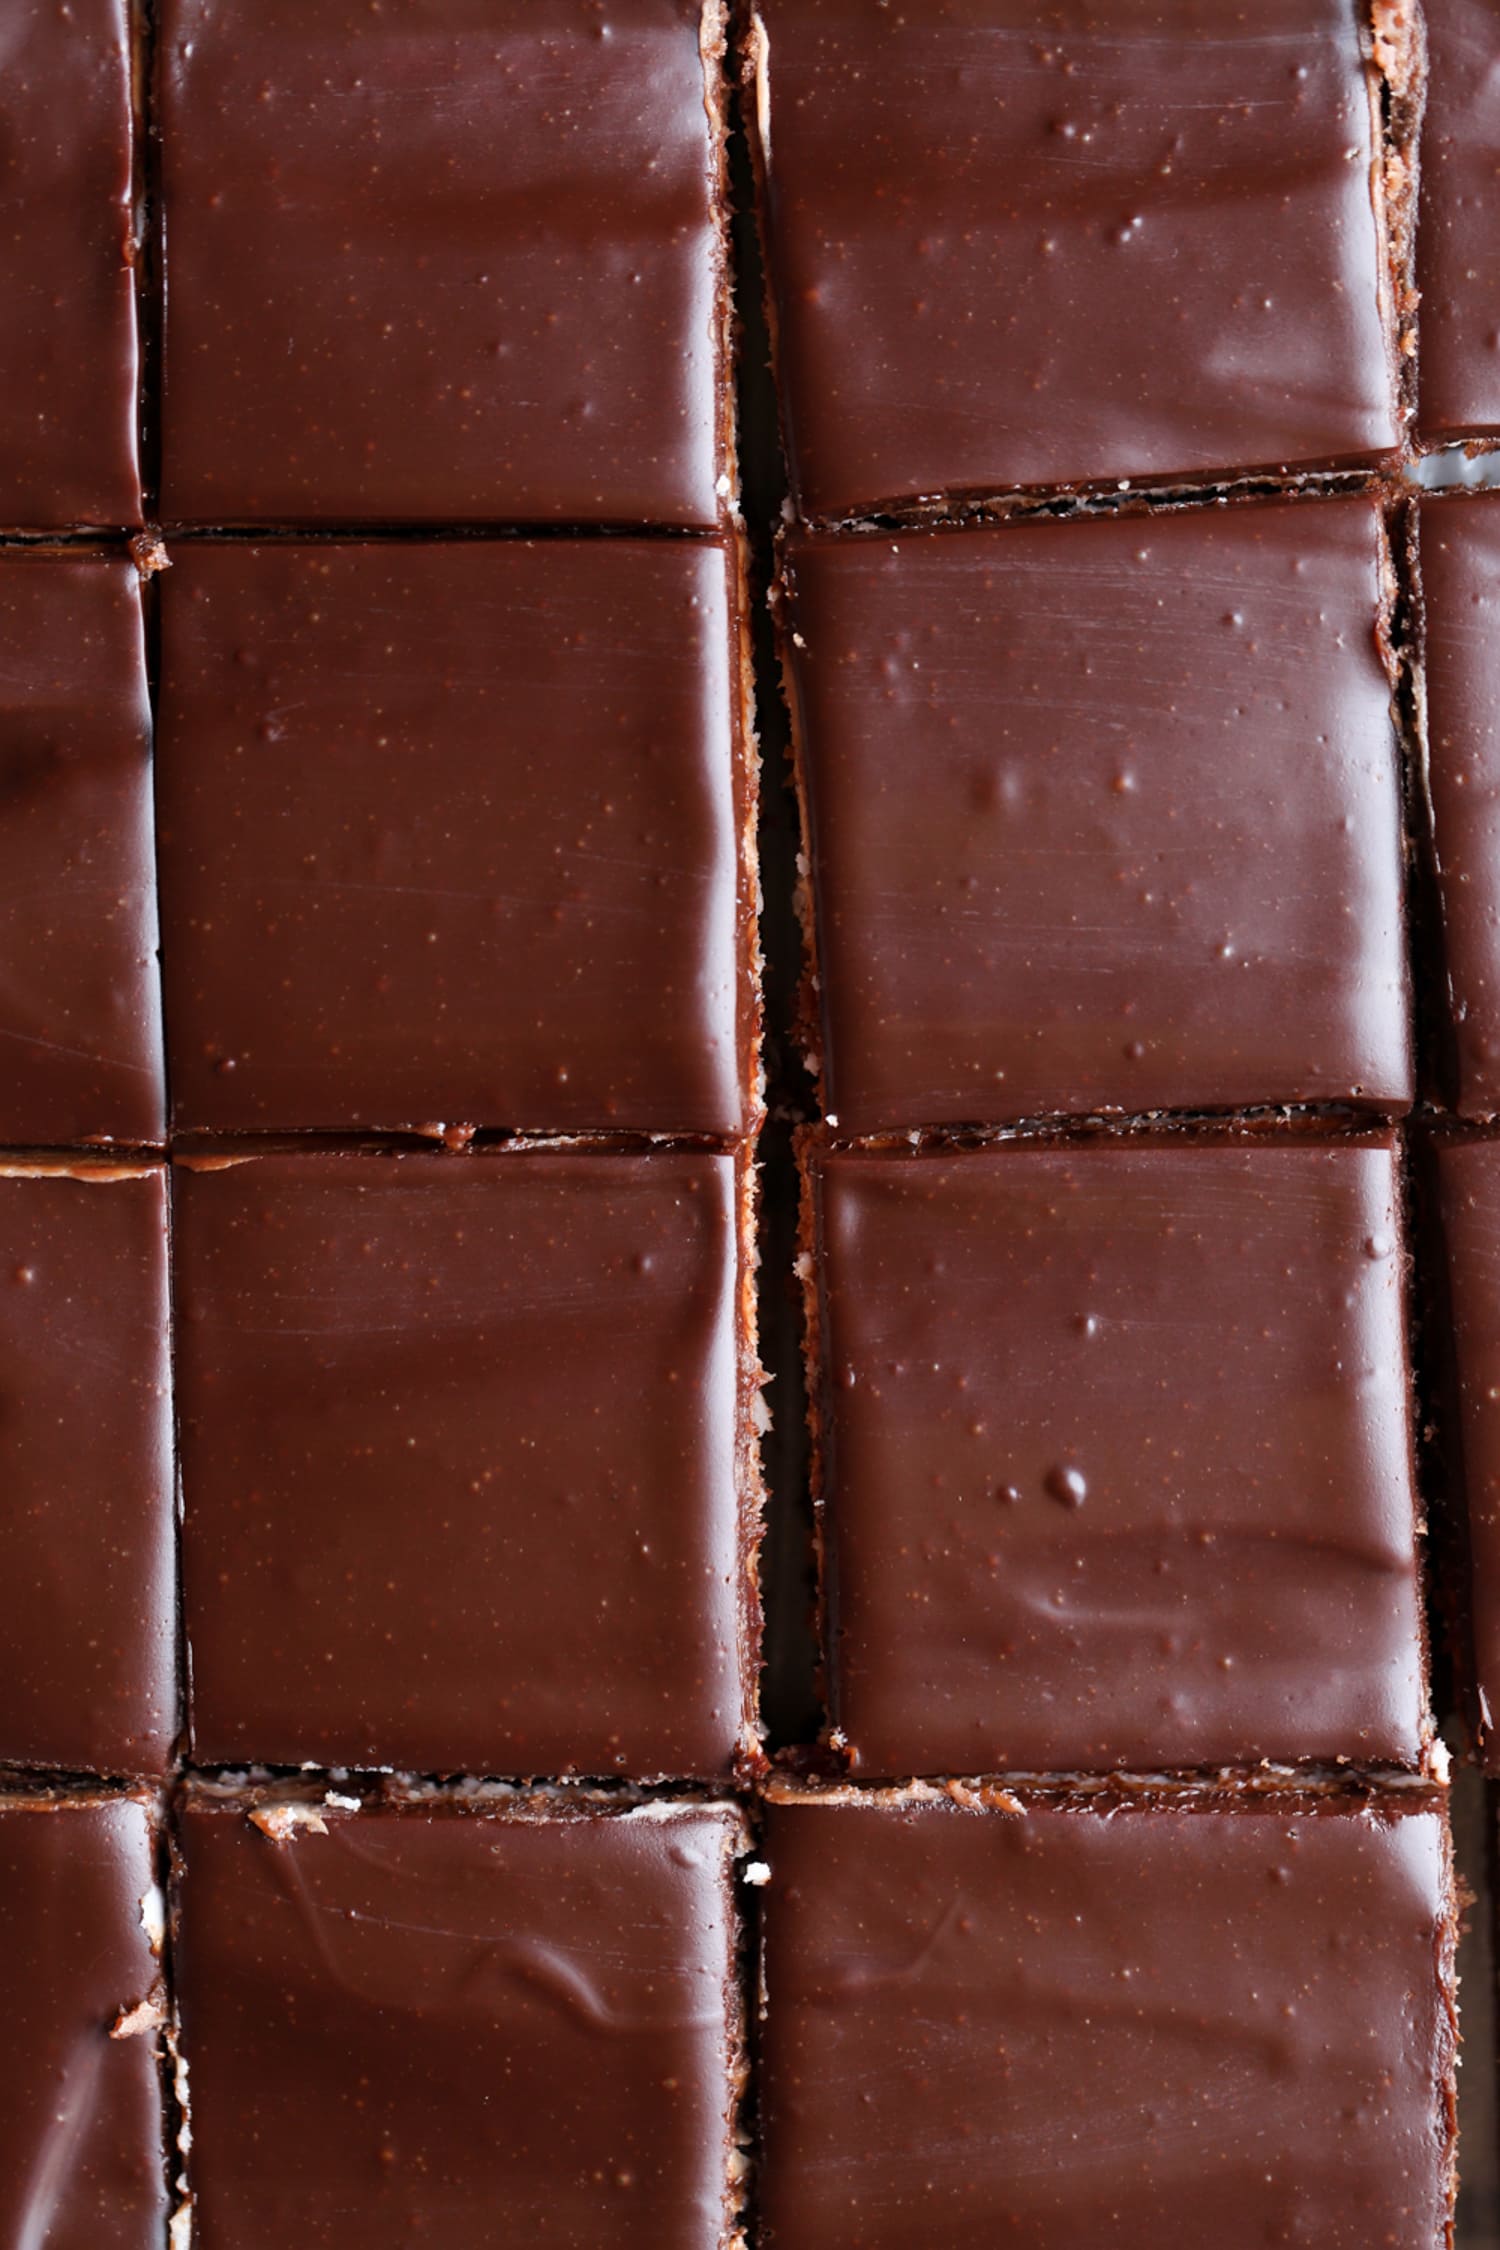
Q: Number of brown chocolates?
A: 15